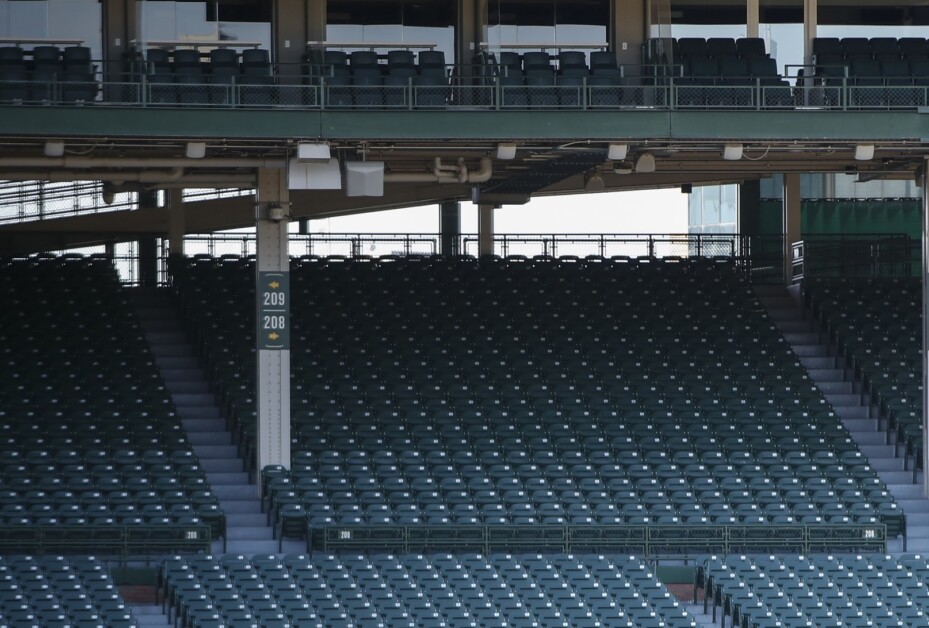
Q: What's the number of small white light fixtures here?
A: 6